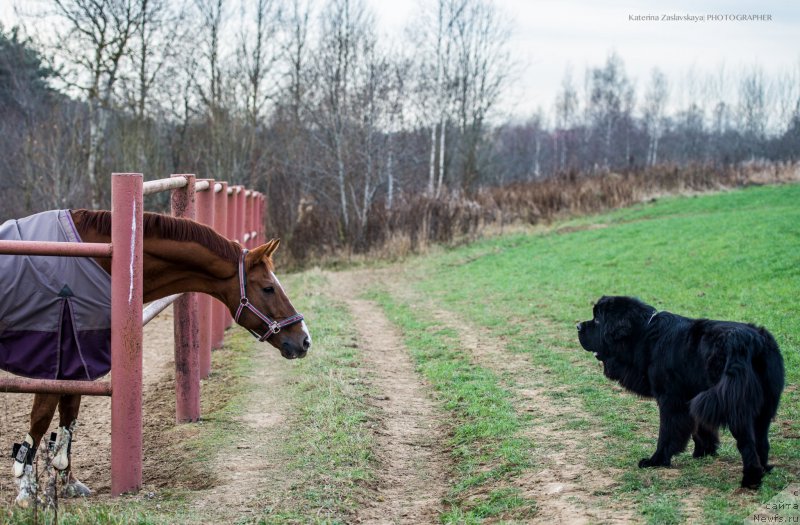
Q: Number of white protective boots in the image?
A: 2